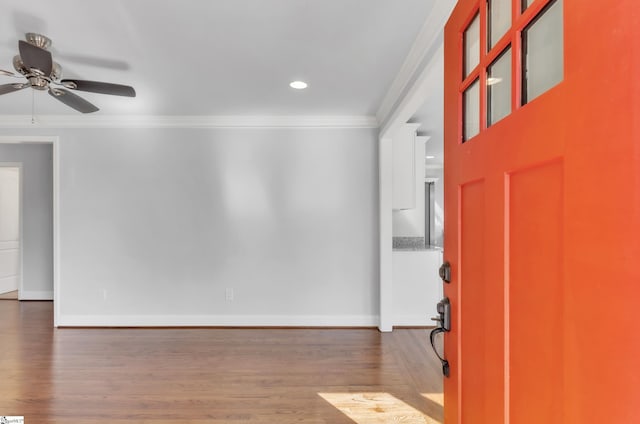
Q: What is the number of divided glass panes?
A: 6